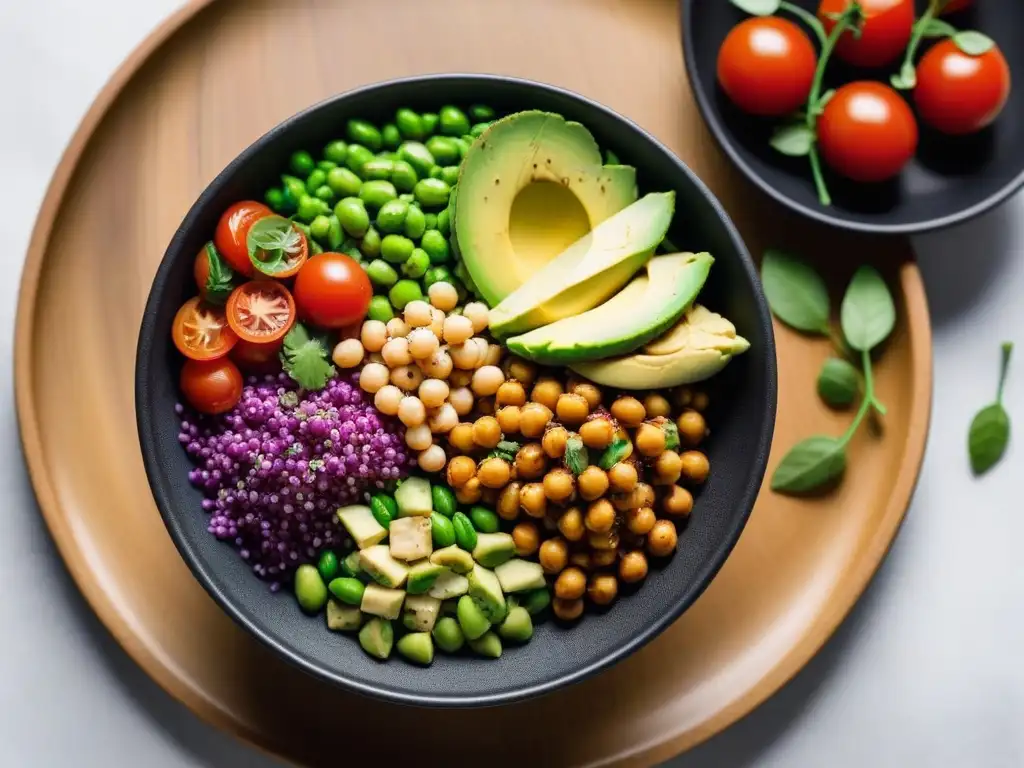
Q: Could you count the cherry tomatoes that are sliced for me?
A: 3